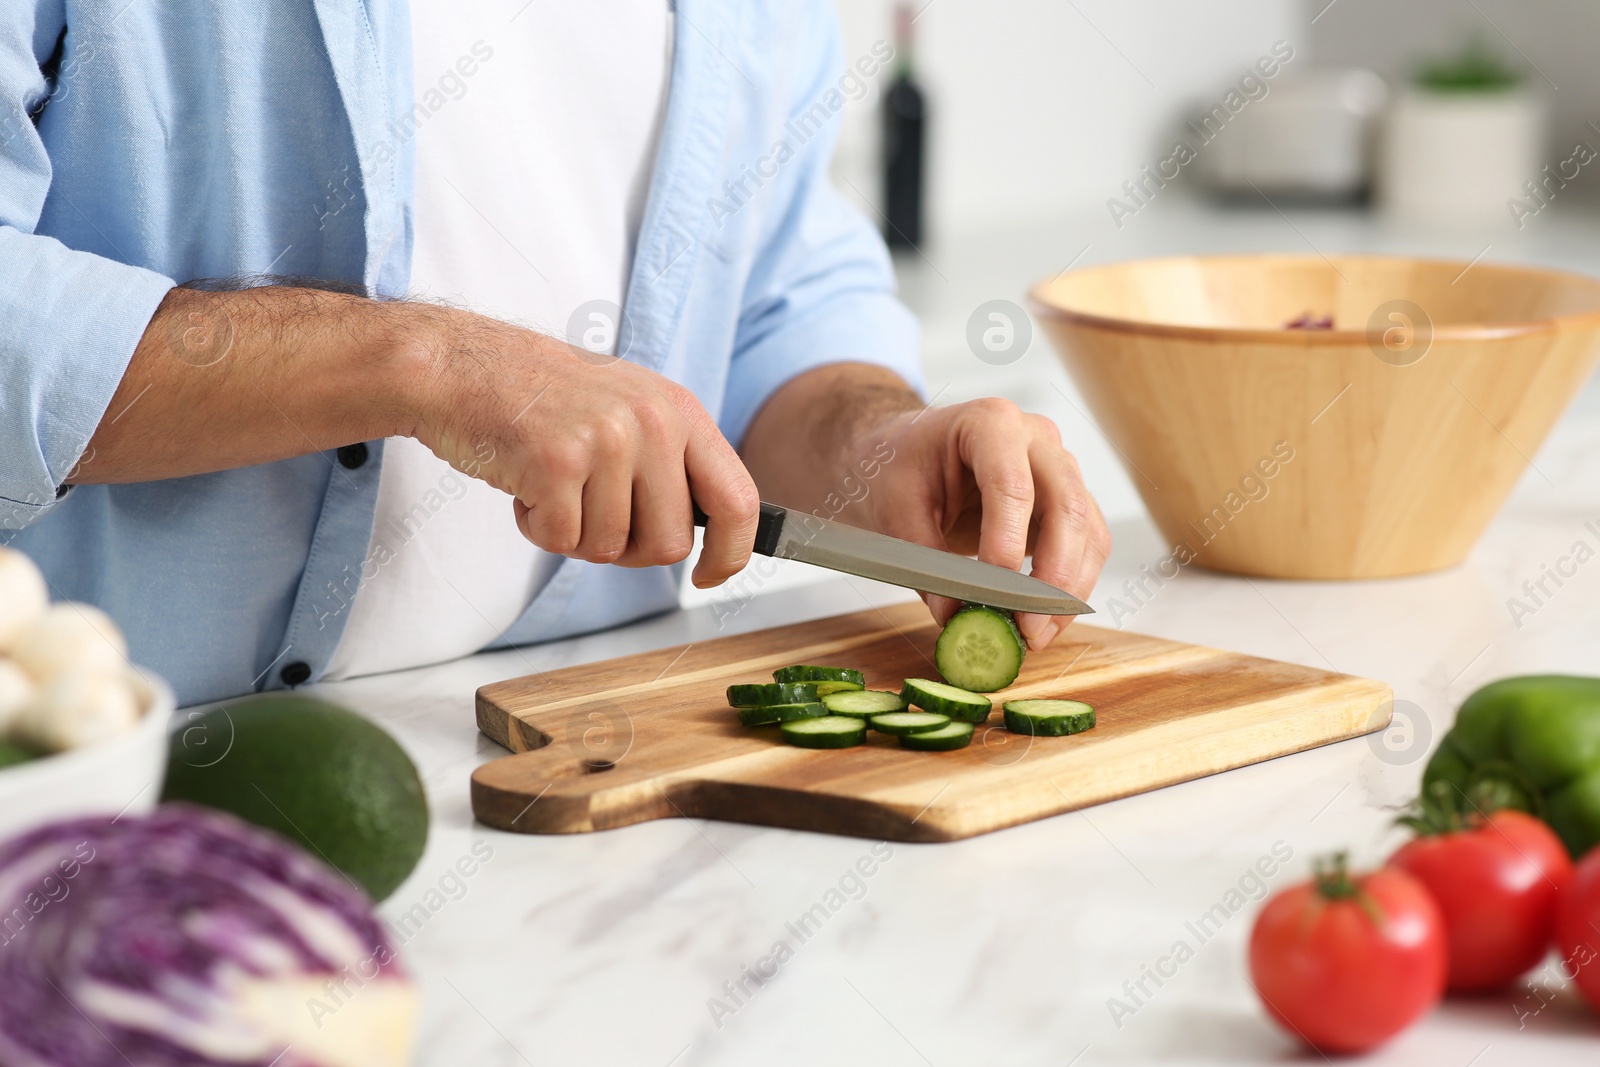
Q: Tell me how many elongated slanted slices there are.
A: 0